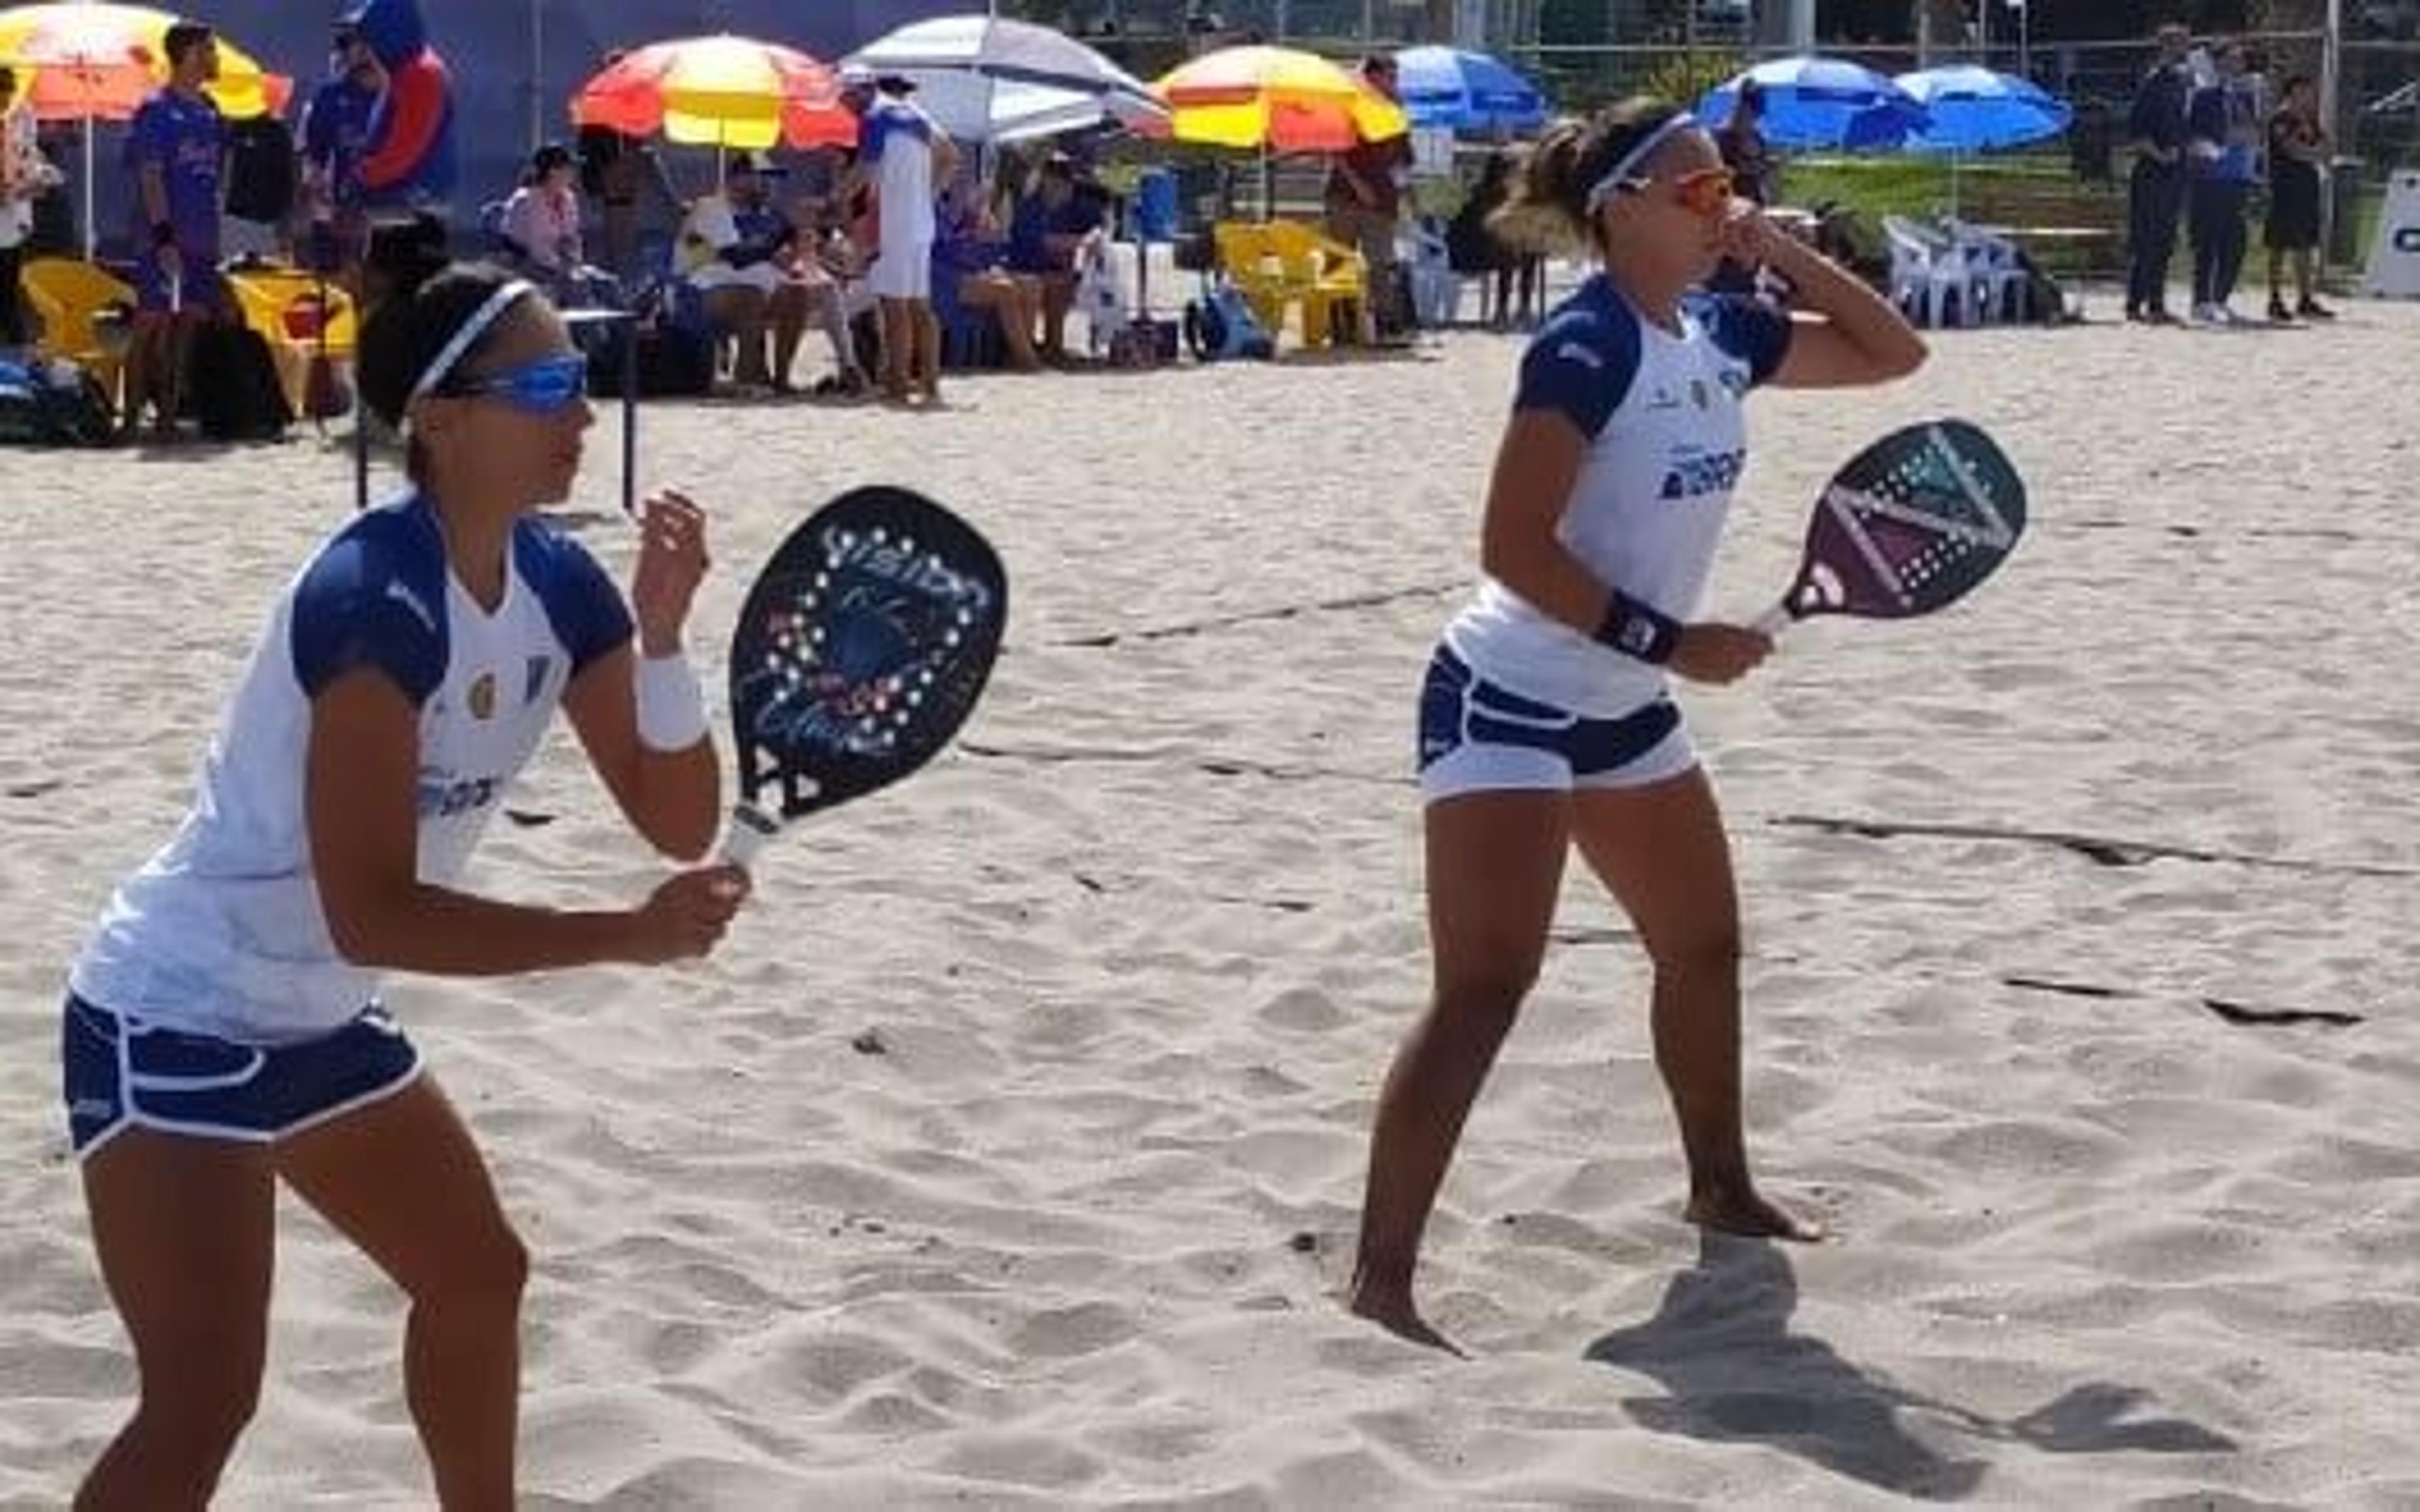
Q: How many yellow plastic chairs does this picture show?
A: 4